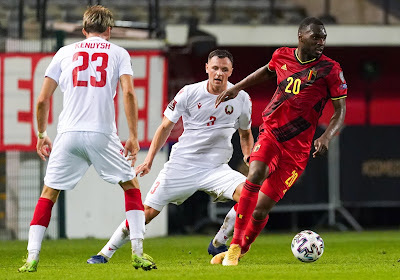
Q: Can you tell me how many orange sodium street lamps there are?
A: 0